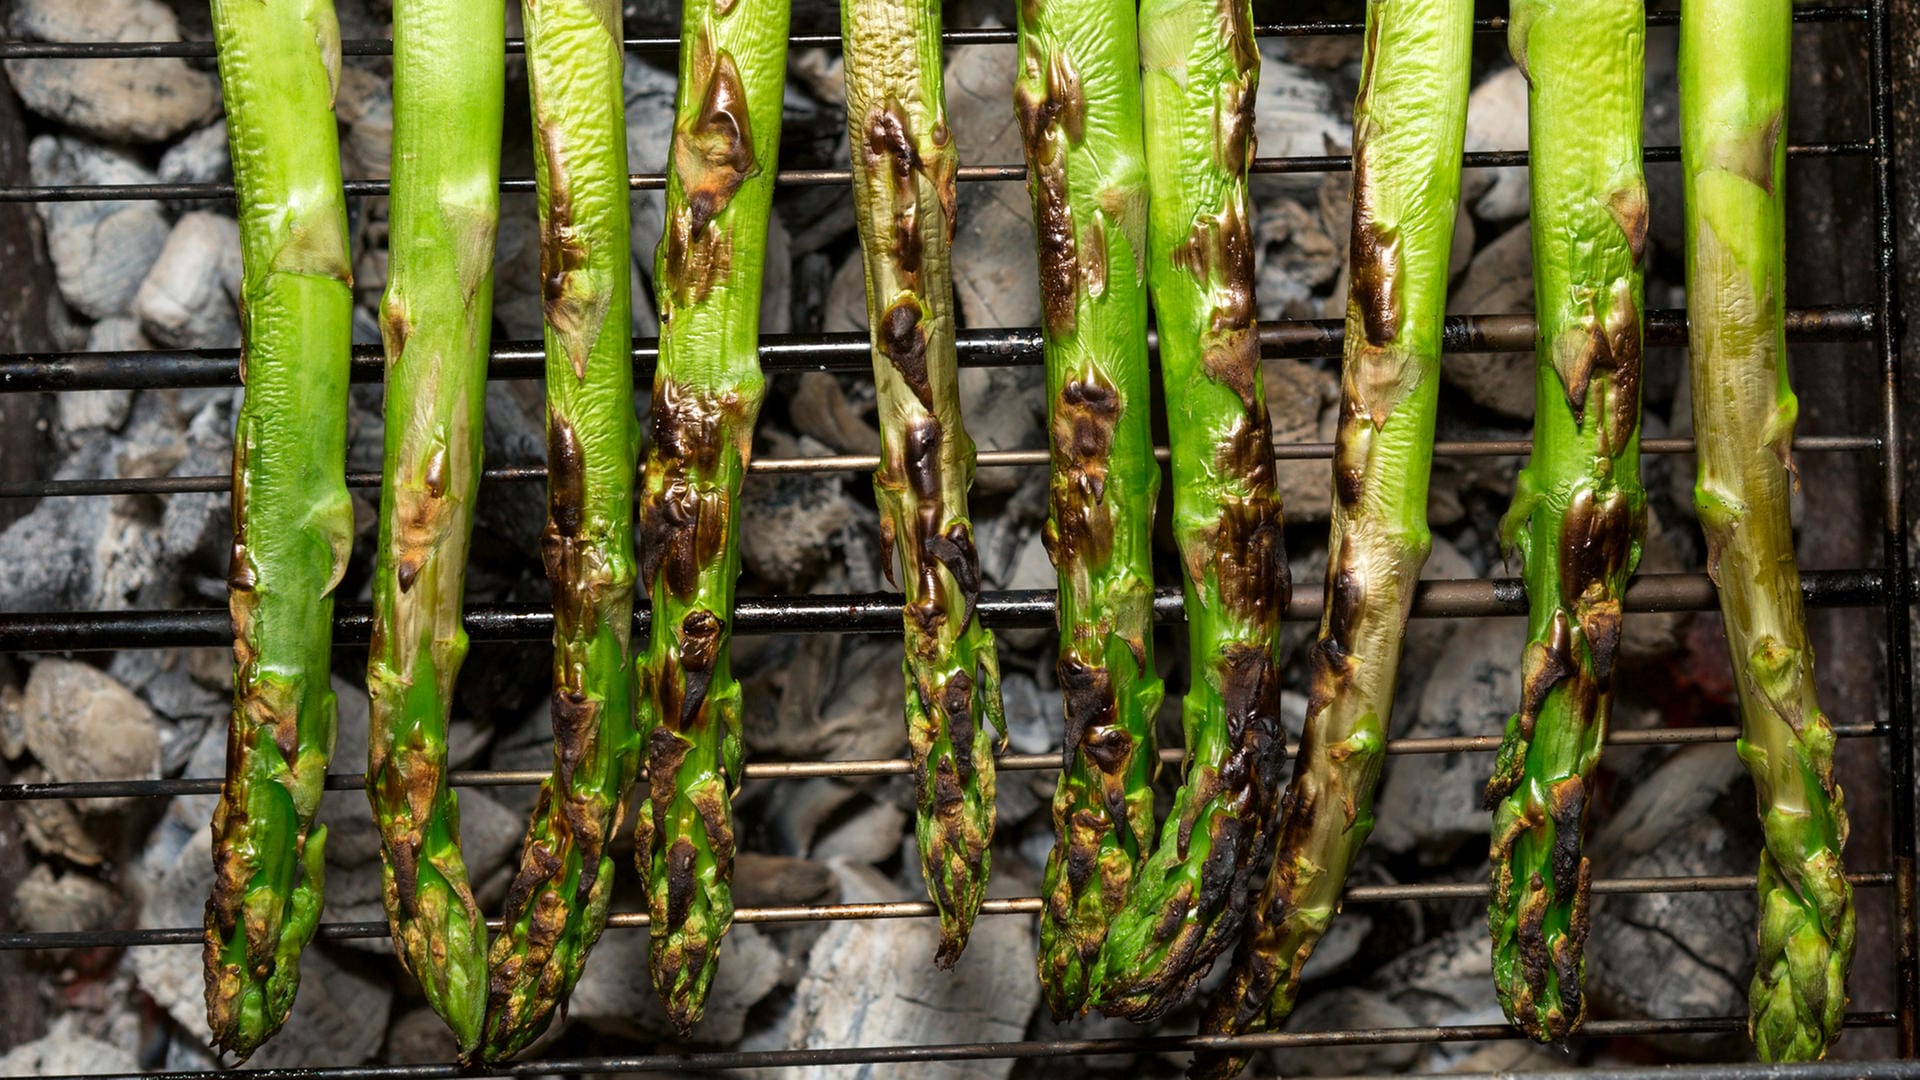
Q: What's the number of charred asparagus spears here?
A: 9